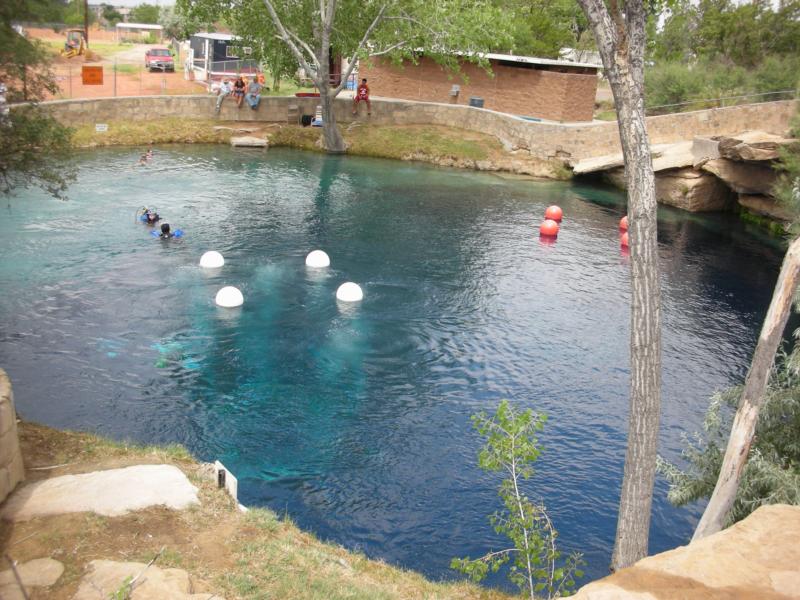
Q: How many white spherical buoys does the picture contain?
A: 4